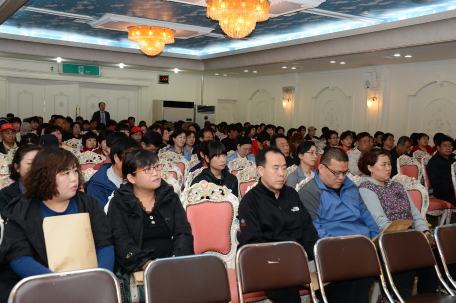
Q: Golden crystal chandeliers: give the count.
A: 2